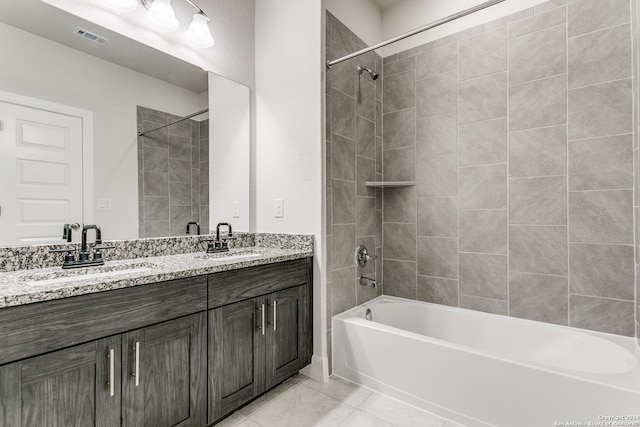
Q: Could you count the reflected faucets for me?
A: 2